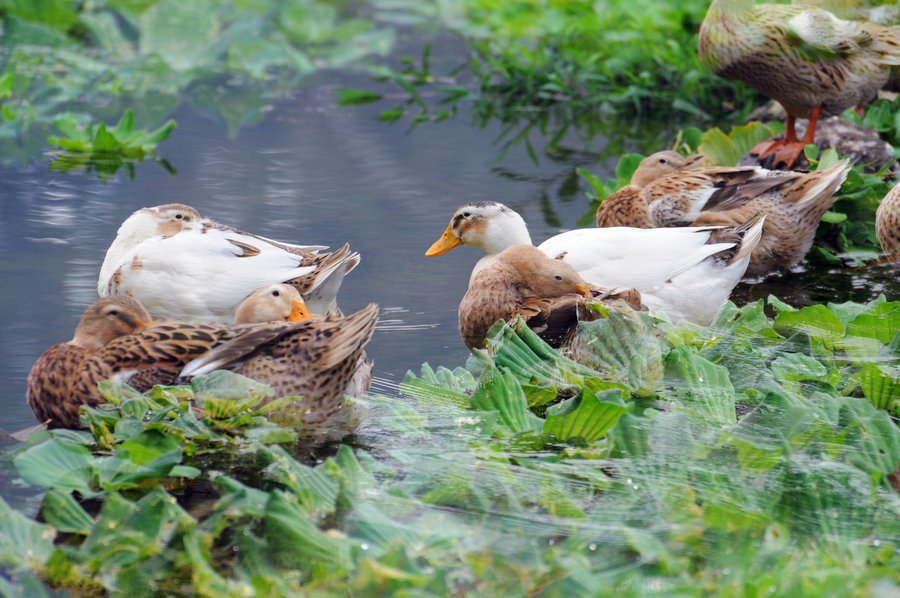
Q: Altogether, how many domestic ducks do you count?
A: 8